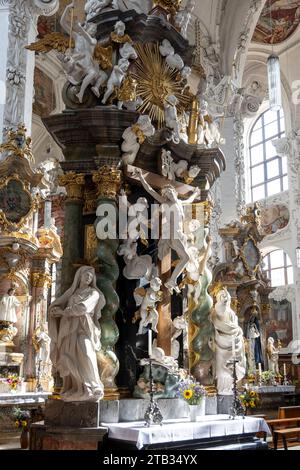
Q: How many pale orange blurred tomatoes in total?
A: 0